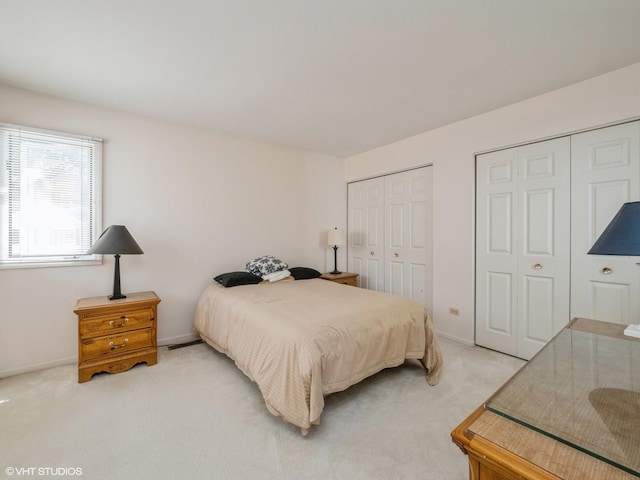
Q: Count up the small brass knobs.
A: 4